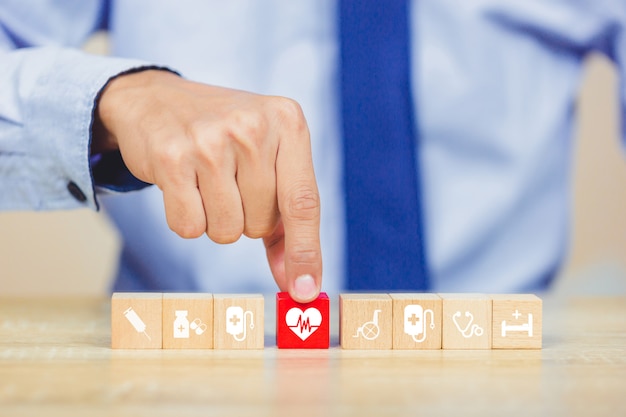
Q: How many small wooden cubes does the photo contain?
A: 8